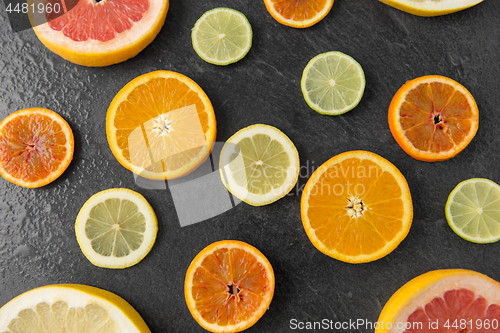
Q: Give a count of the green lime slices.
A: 3